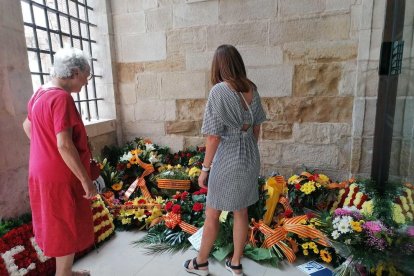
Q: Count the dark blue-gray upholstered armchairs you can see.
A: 0